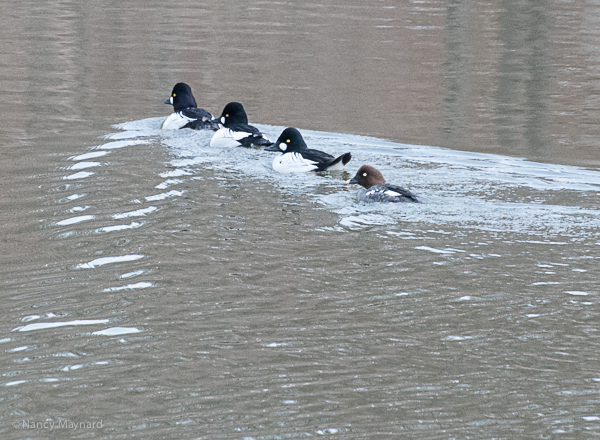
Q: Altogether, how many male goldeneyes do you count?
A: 3